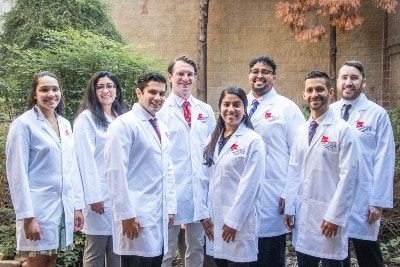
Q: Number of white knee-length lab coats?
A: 8